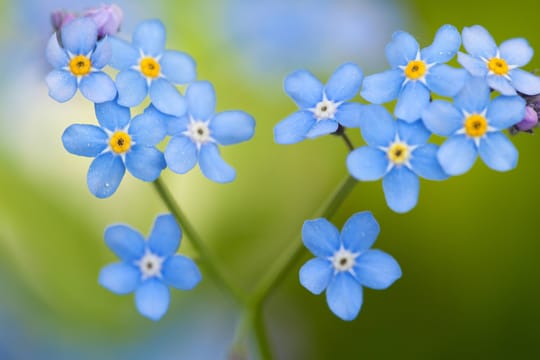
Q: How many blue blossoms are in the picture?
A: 11